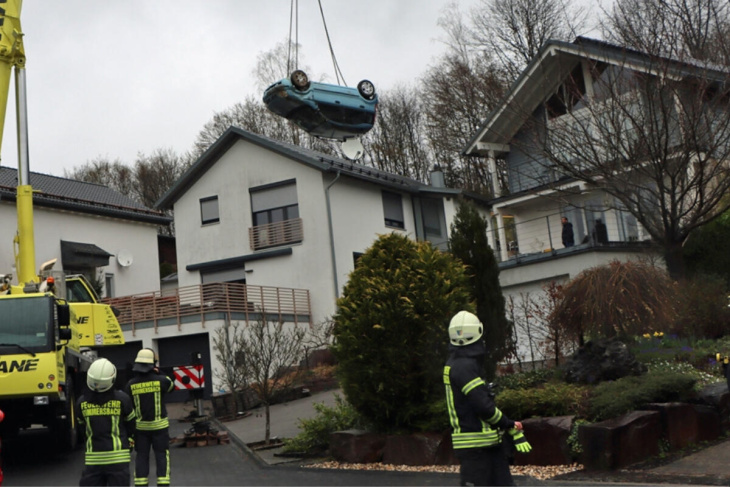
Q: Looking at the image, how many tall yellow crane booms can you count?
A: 1